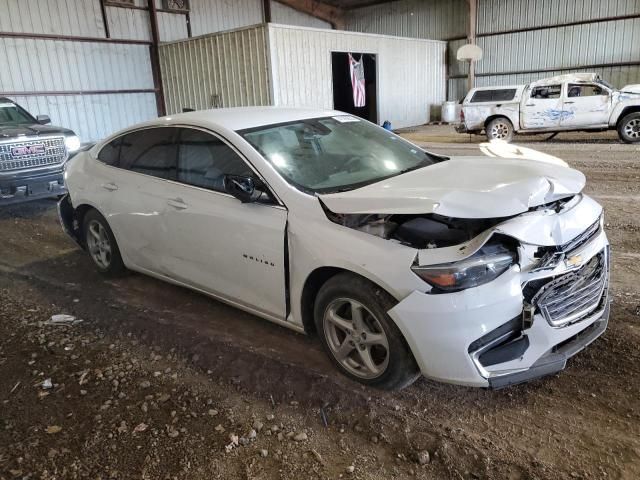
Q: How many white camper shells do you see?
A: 1